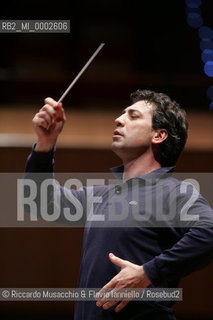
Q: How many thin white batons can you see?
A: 1